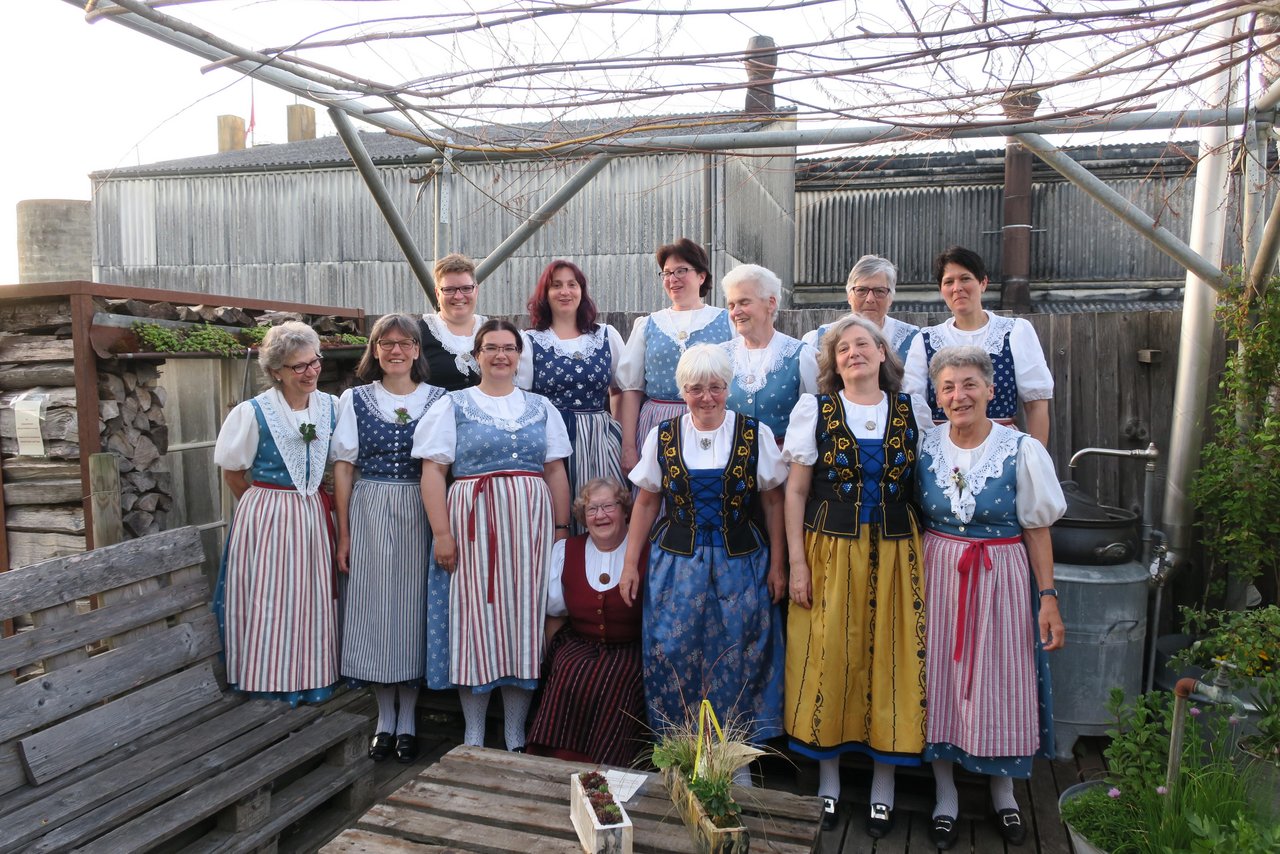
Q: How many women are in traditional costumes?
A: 13